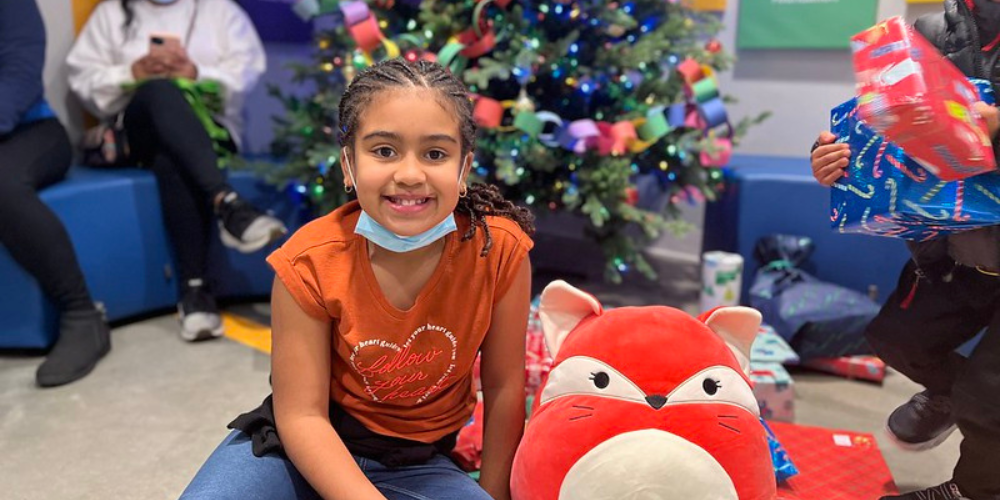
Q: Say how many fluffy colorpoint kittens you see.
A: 0